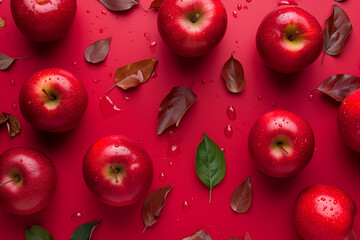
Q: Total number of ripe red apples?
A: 9